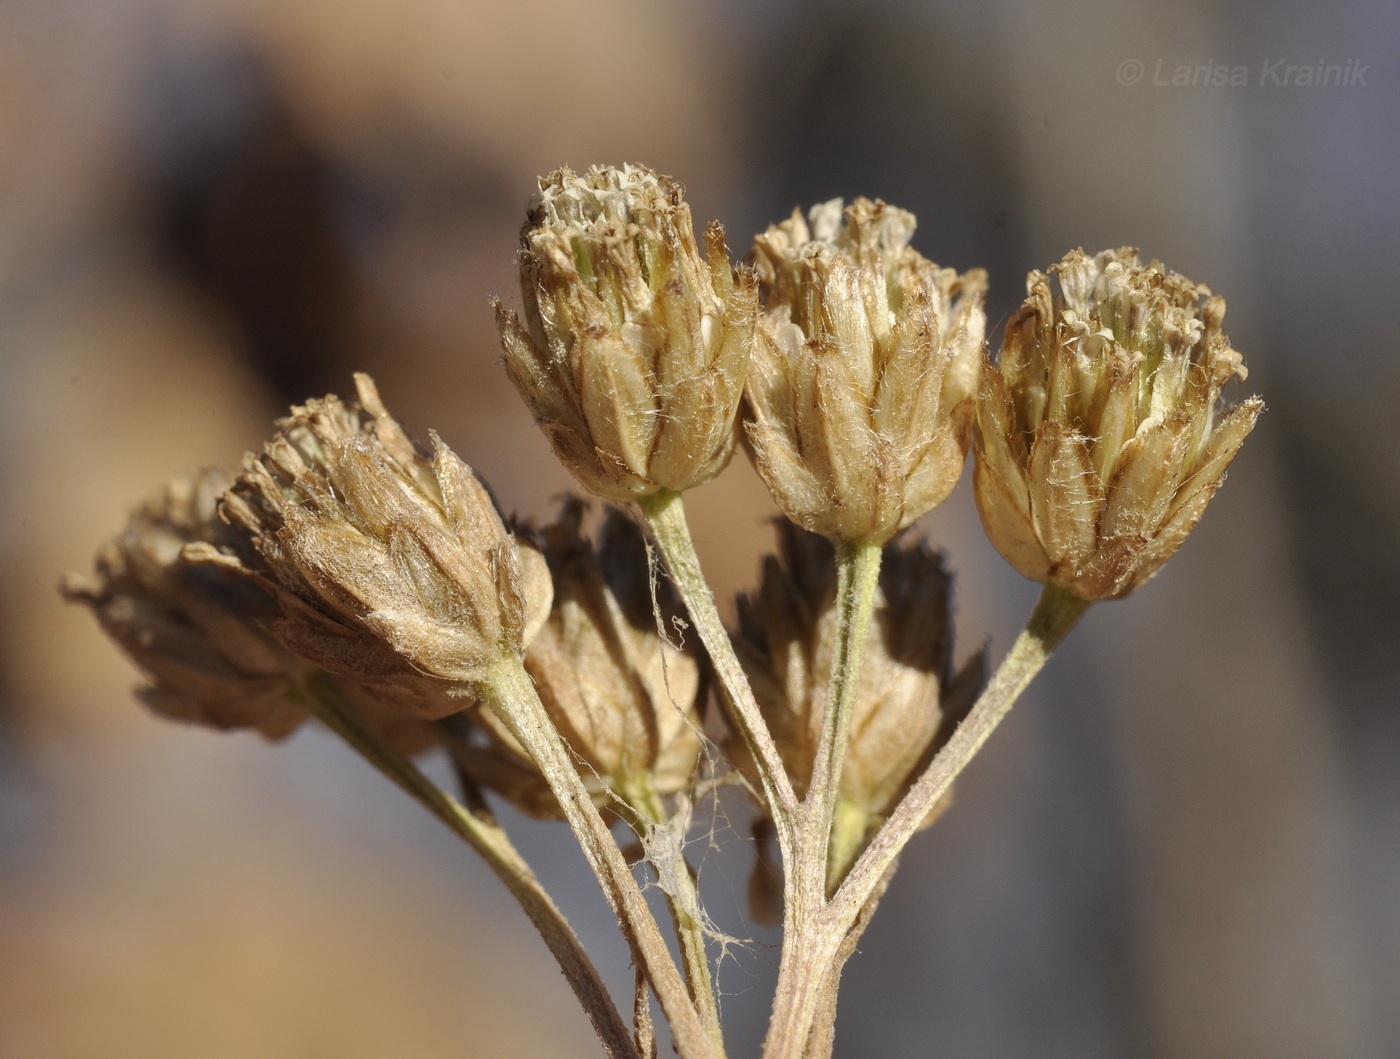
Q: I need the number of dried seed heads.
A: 7